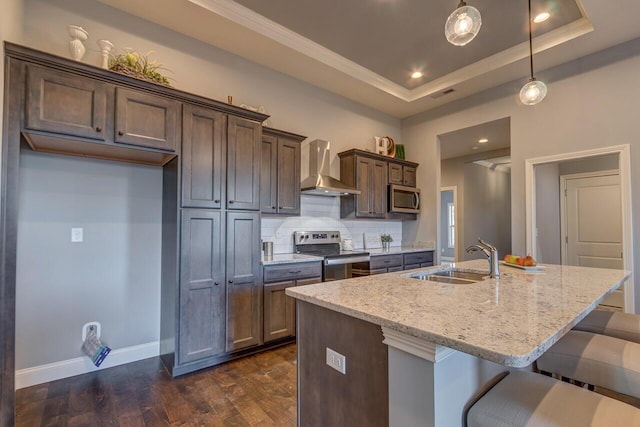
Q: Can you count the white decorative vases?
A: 2